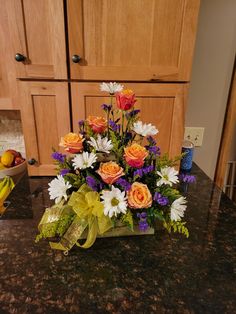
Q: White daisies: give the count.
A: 8